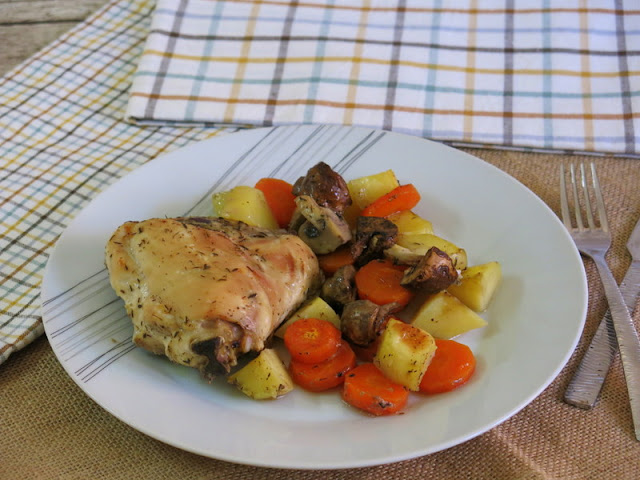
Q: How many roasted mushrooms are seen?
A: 6